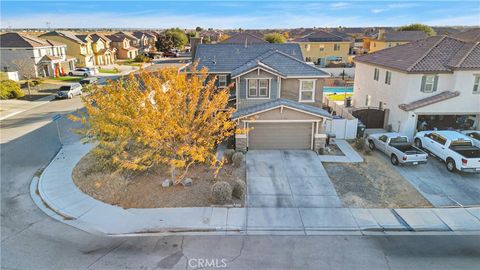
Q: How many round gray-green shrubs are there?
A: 4